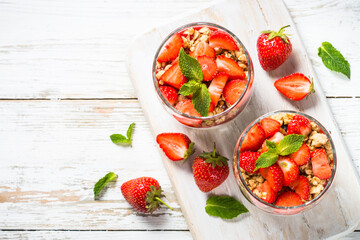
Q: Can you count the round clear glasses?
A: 2